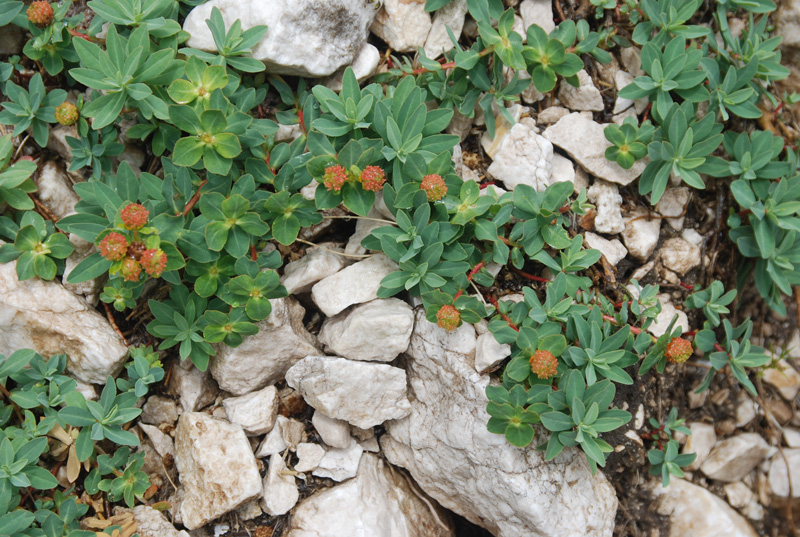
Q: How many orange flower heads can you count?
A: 12